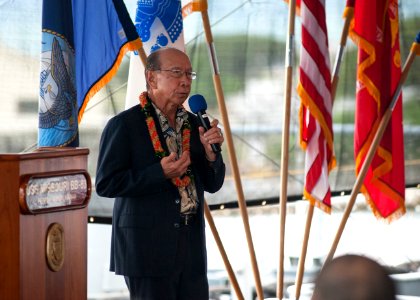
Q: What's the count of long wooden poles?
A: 5